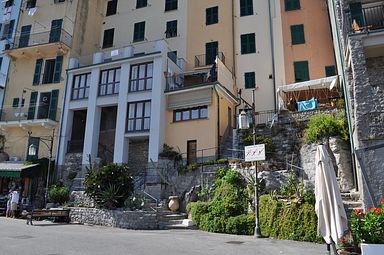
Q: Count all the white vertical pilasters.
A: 4